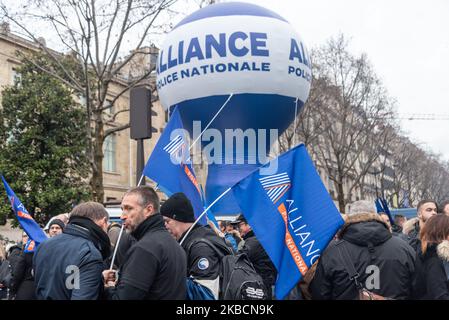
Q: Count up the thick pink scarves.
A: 0